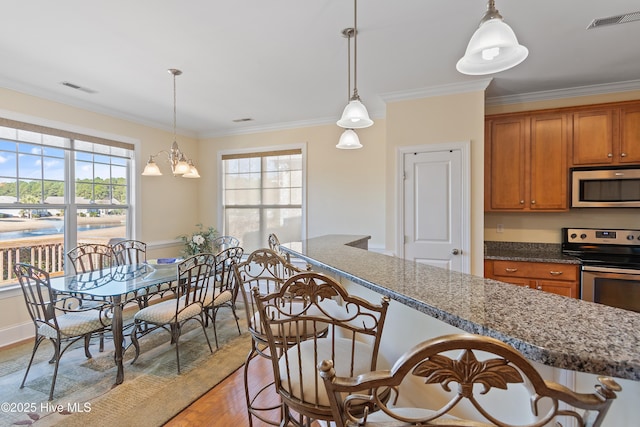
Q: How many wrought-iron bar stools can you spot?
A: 4